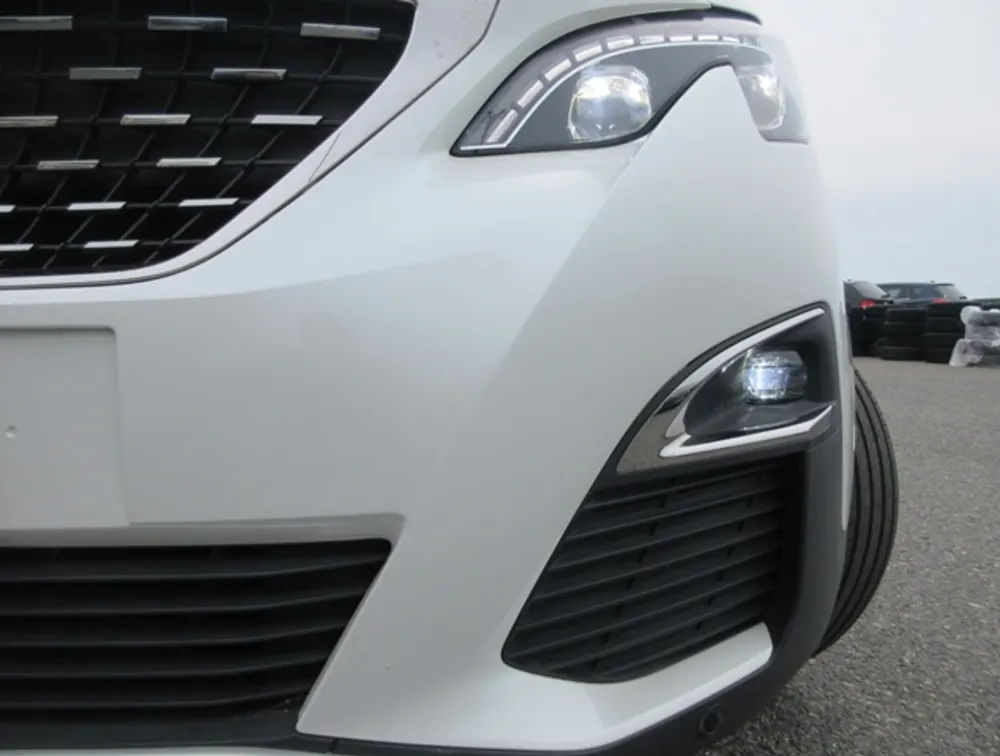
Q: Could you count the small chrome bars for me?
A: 15